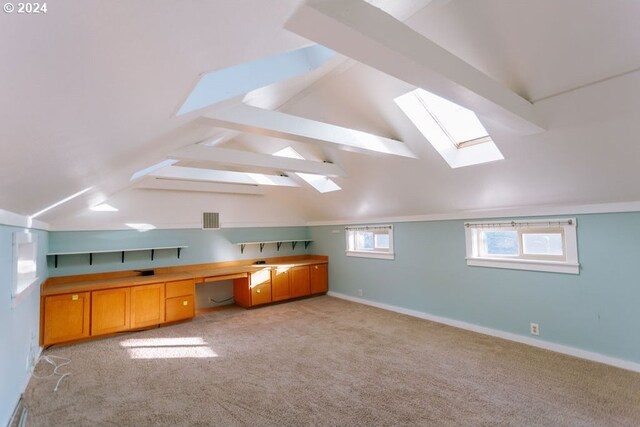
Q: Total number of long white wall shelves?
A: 2